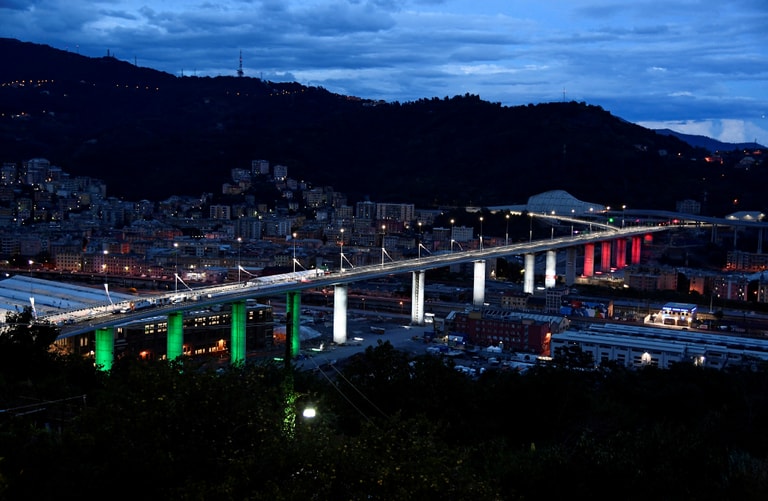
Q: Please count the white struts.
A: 5